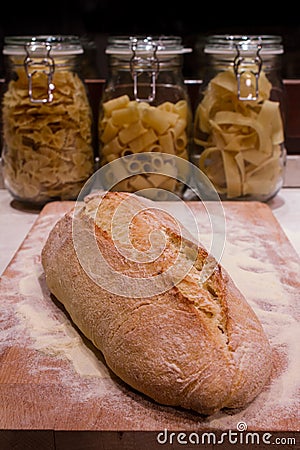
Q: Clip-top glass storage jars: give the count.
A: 3